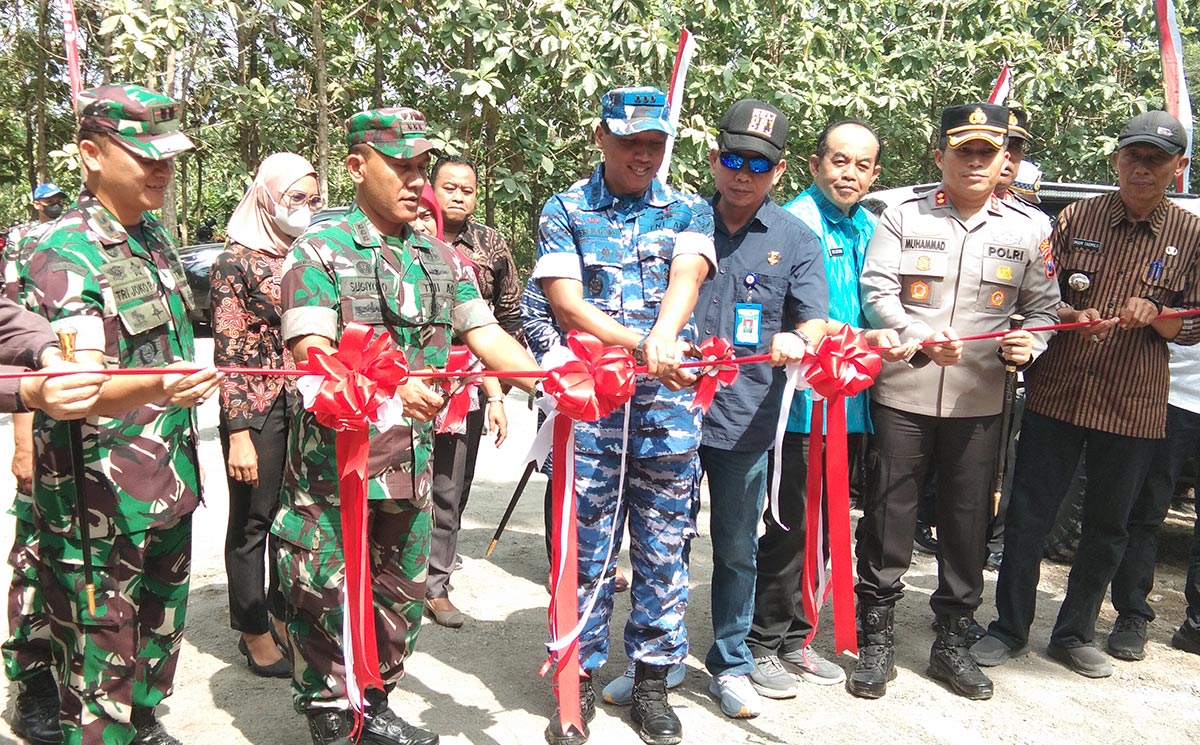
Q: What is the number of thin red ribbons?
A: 1